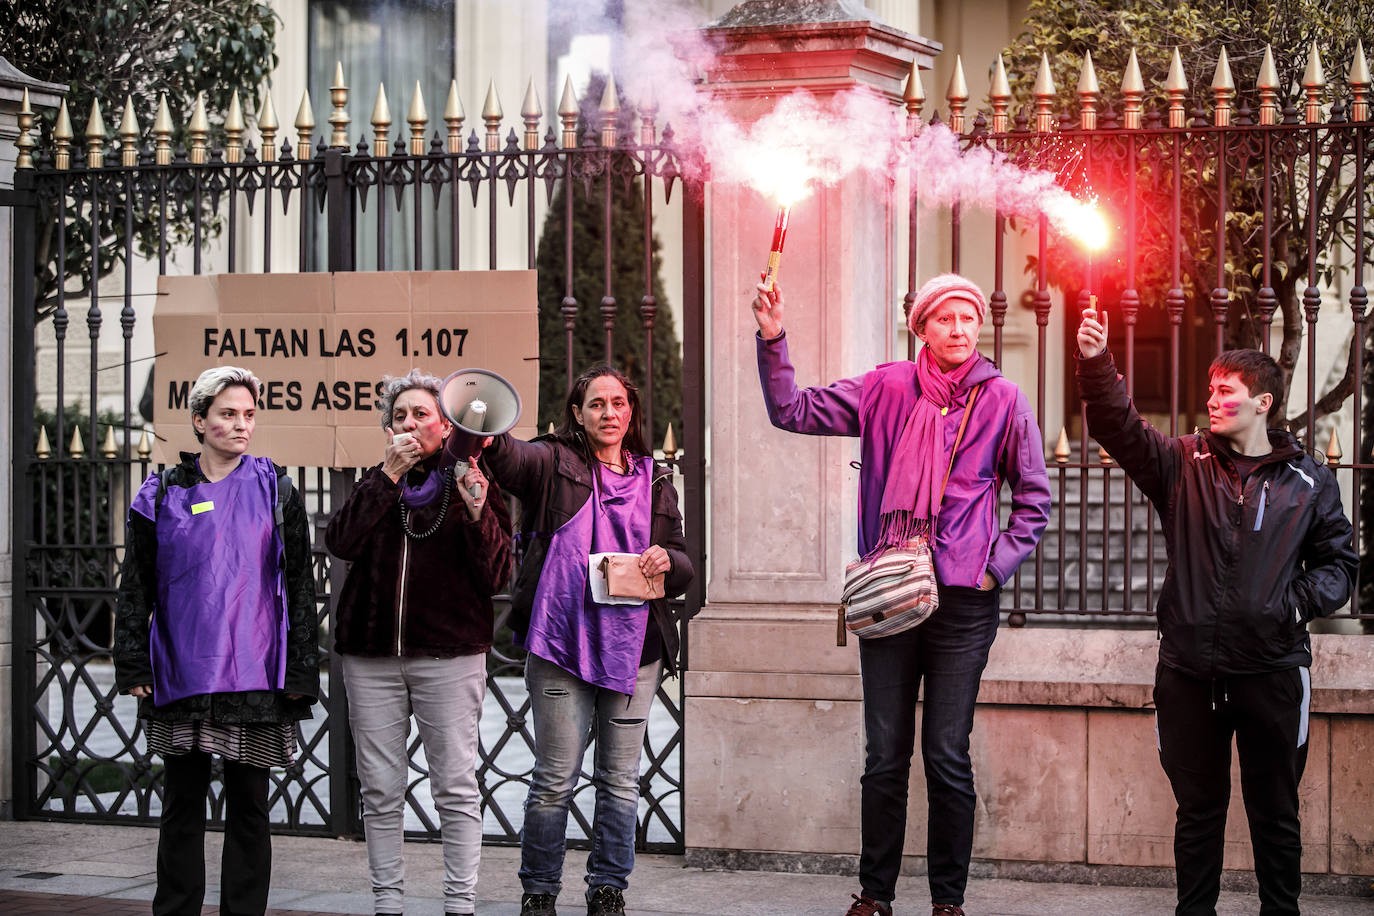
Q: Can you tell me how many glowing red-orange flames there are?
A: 2